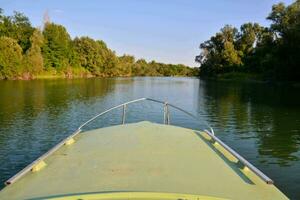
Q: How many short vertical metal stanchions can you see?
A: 2